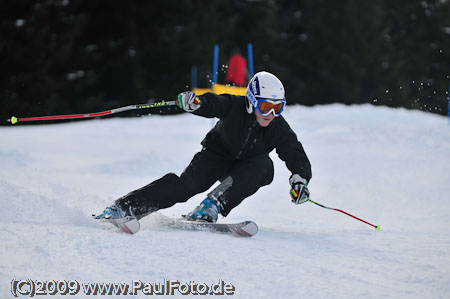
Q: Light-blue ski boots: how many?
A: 2